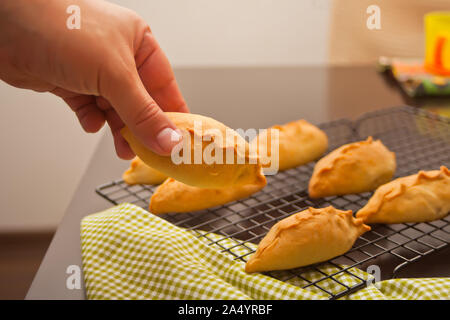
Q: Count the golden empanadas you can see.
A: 7